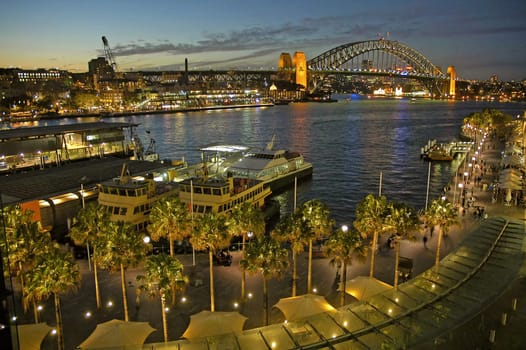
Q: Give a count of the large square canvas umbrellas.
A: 5